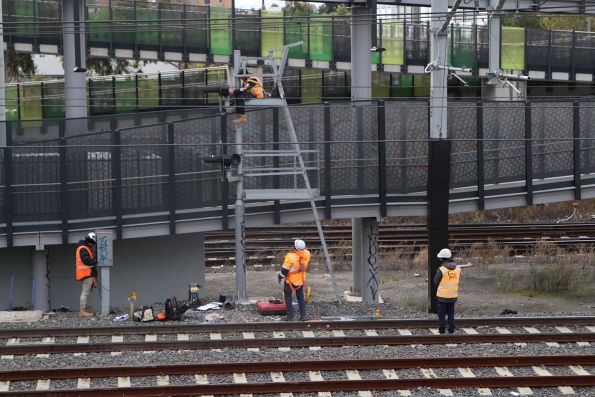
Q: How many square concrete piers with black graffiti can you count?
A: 1